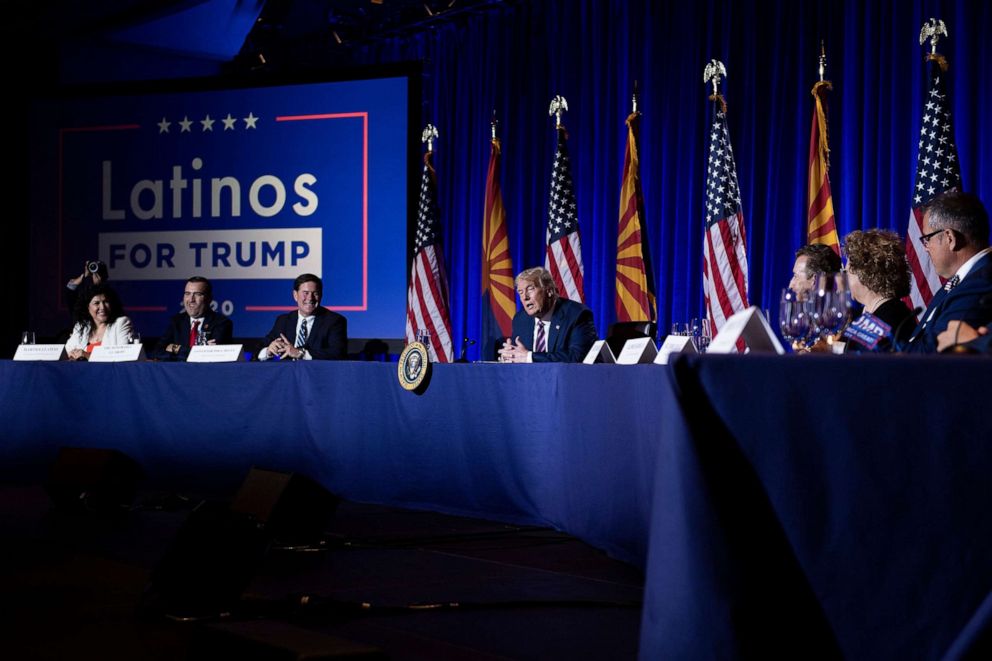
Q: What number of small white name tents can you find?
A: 7